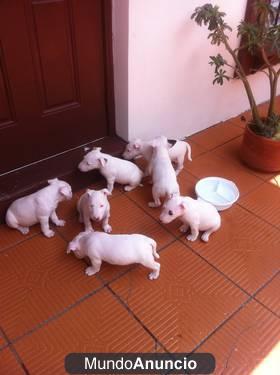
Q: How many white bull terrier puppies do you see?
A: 7